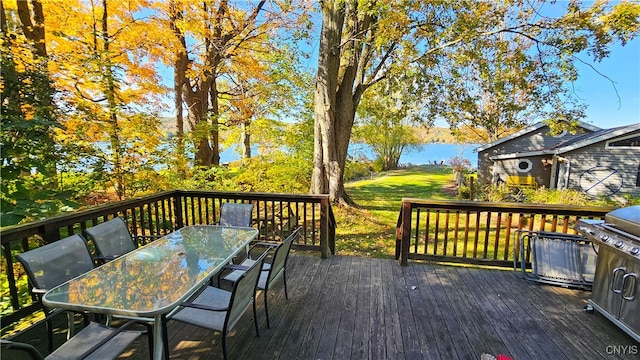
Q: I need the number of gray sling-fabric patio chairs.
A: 6